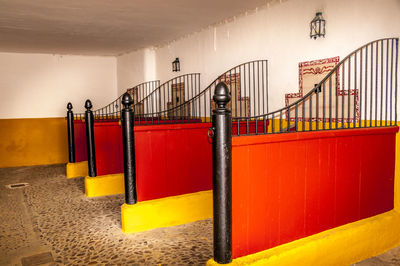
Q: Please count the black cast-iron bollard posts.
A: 4